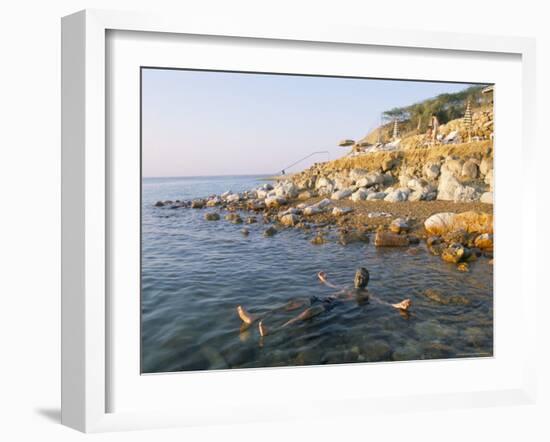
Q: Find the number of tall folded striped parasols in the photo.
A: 2